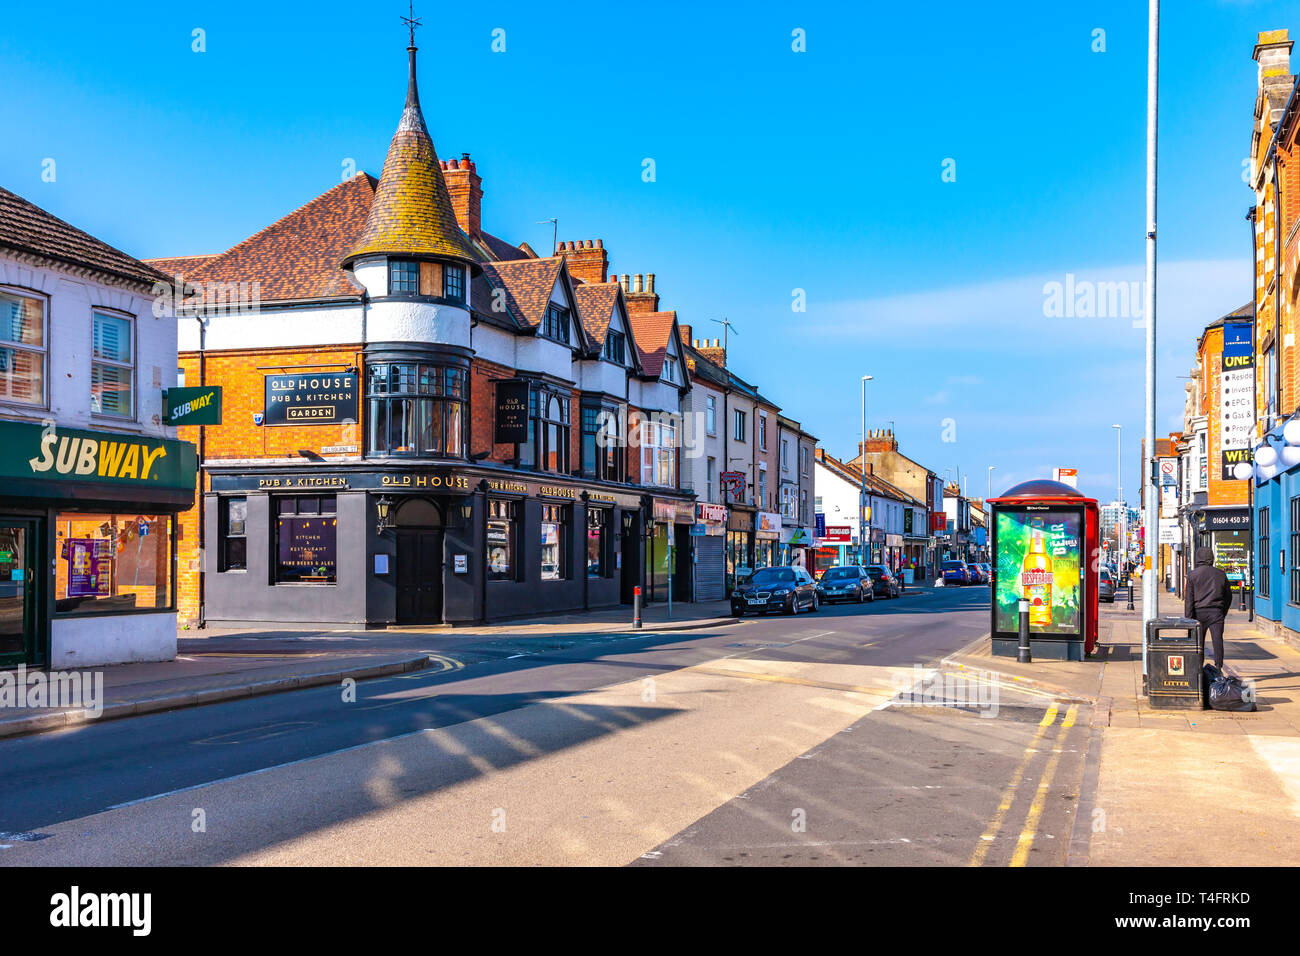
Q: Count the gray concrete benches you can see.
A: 0